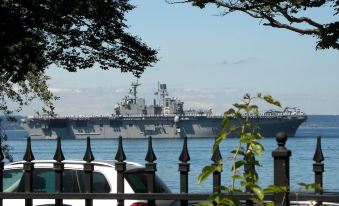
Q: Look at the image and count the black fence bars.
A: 11